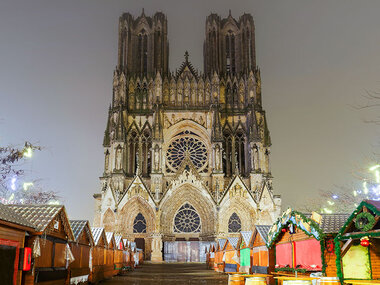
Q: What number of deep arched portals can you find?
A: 3